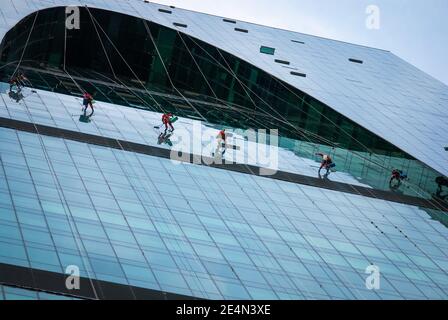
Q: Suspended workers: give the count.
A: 7